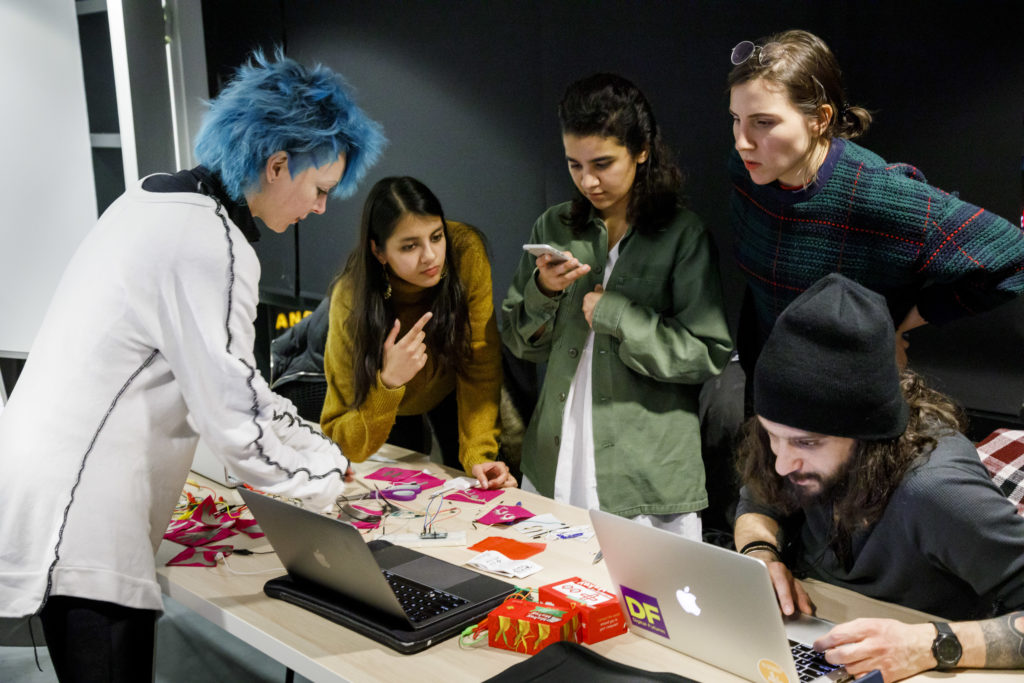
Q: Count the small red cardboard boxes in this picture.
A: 2